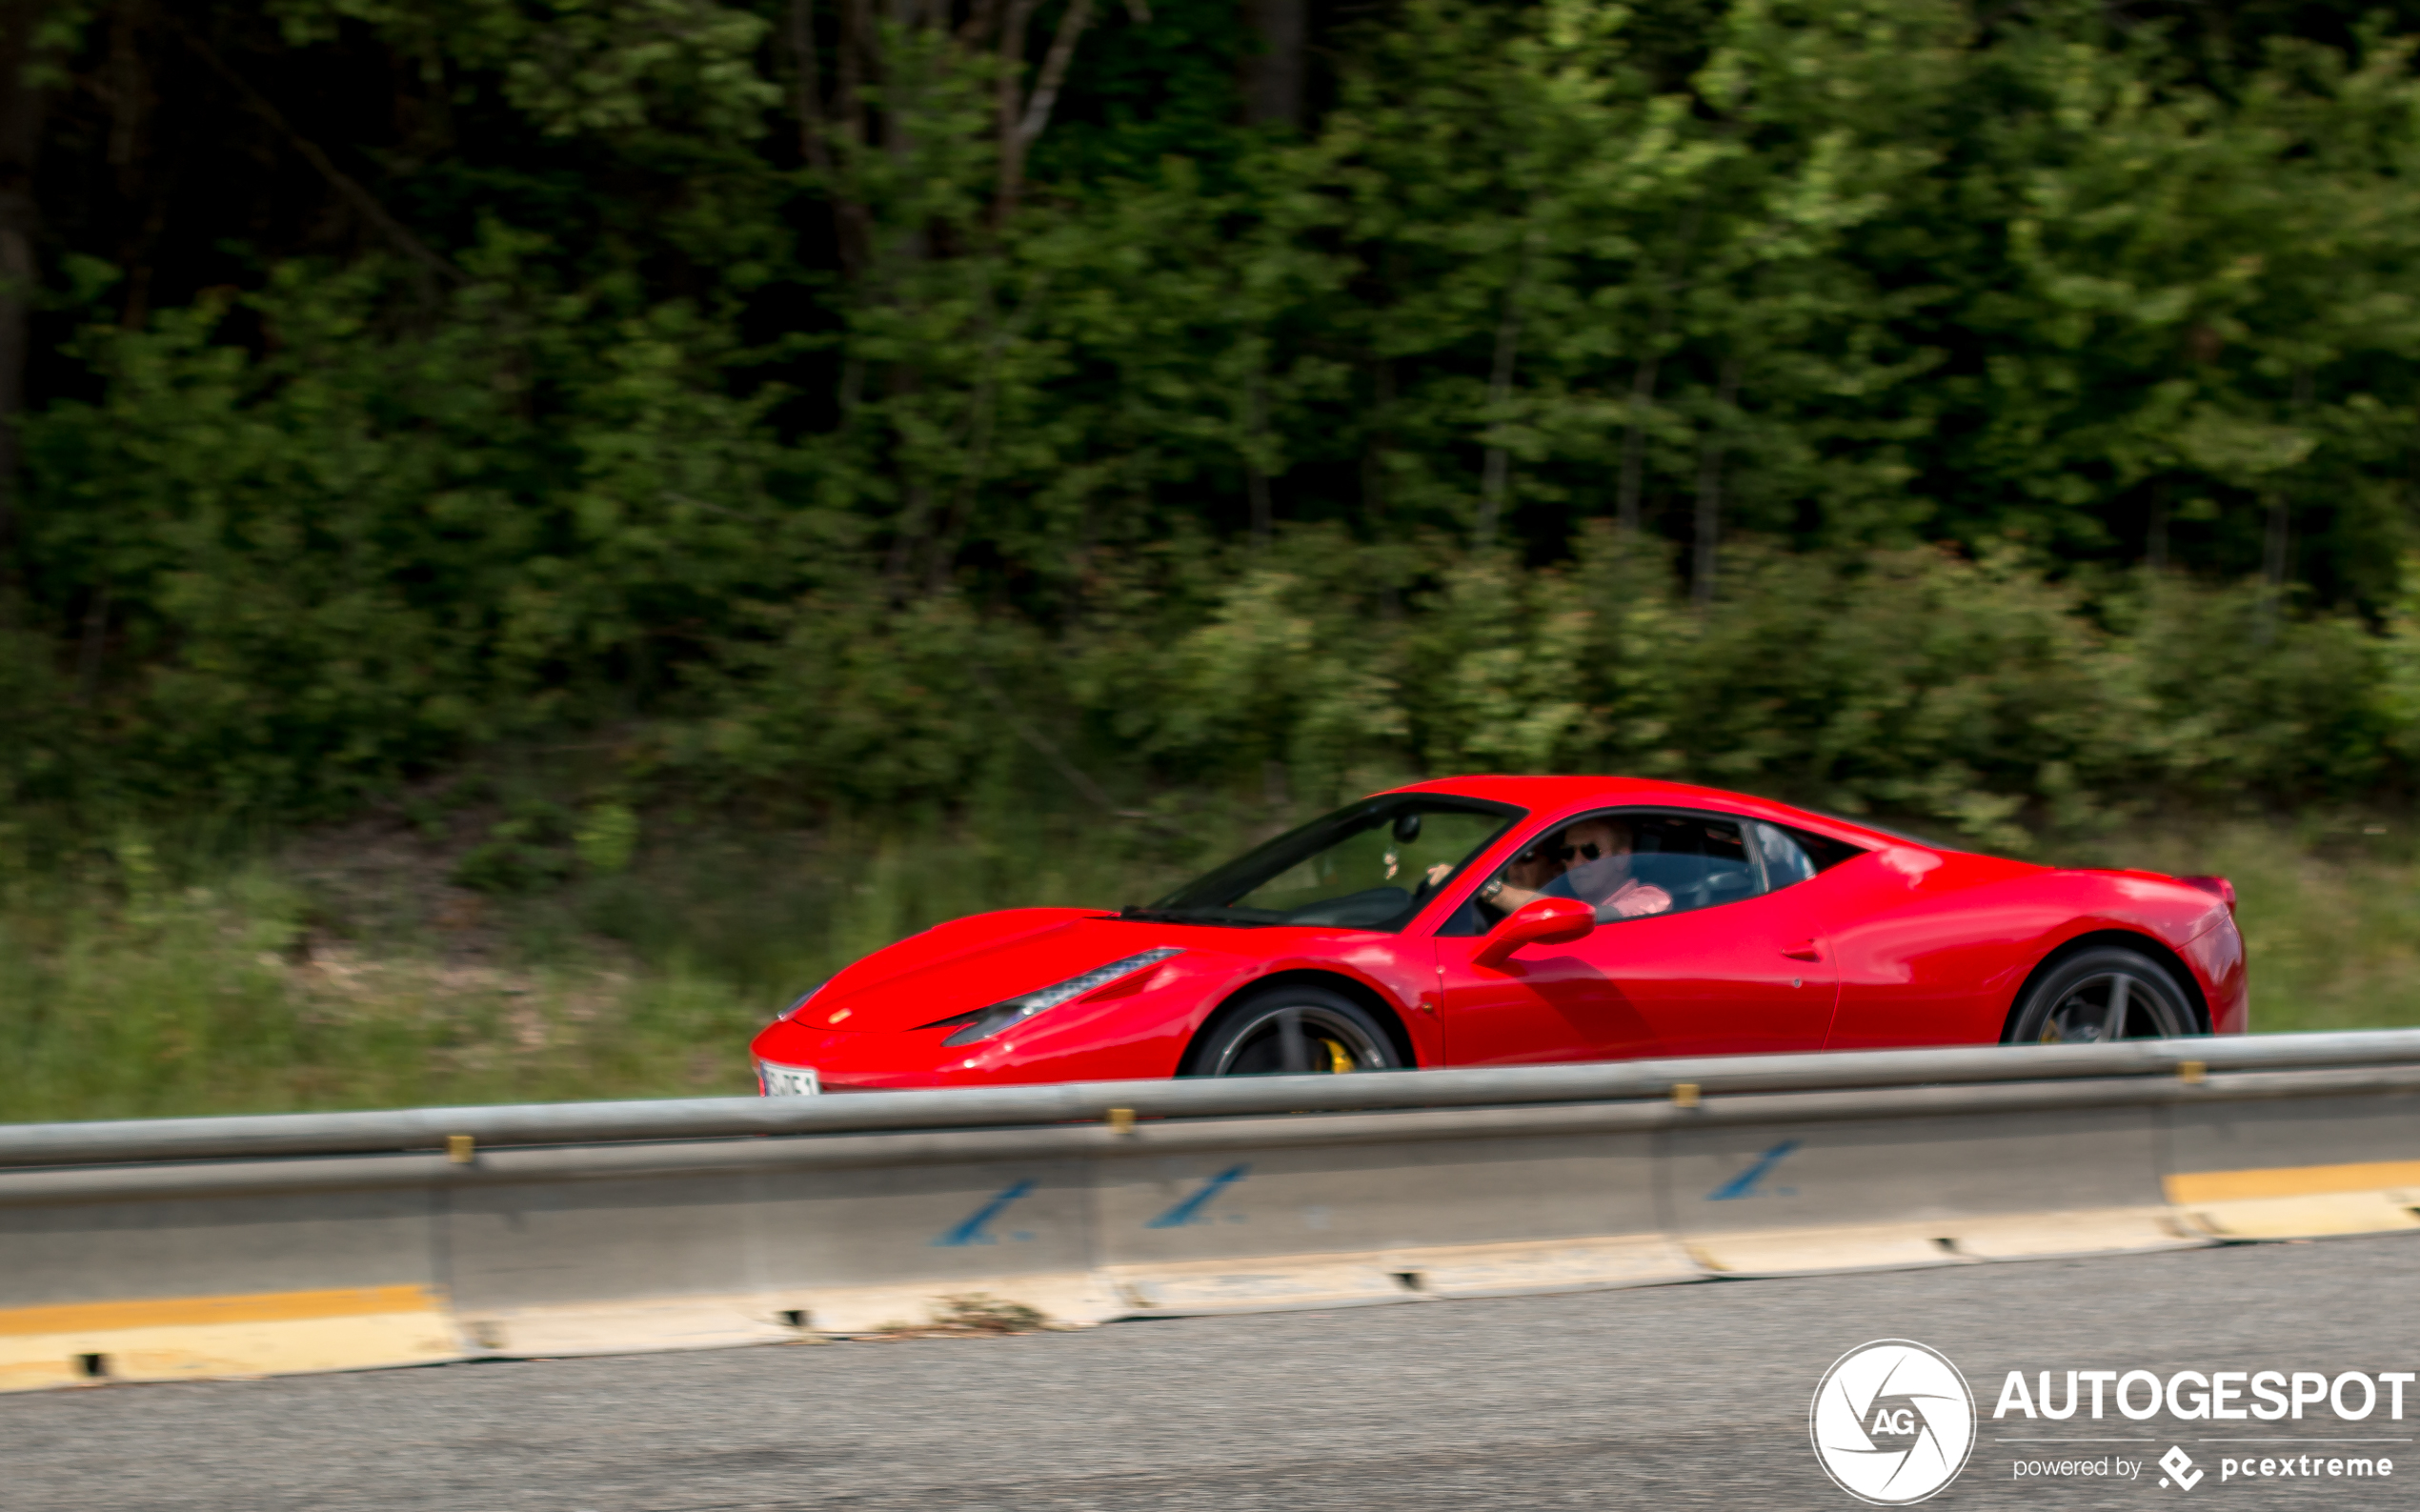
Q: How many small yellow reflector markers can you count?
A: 4